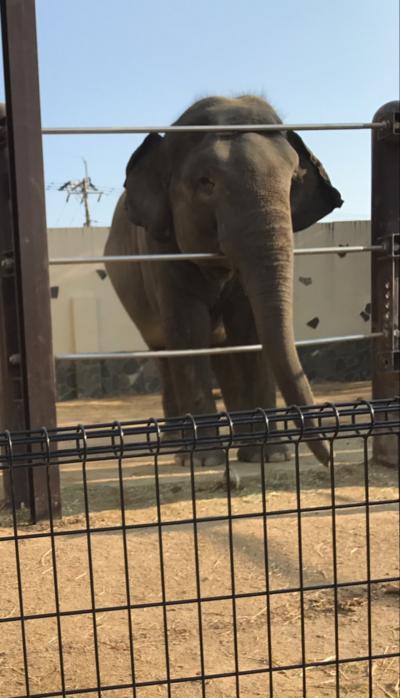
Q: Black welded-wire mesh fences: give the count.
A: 1